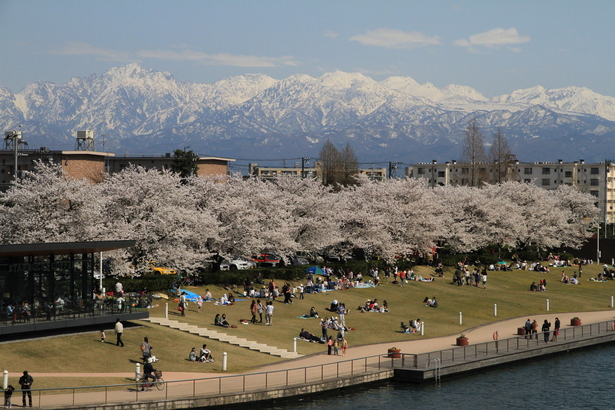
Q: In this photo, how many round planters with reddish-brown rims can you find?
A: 4